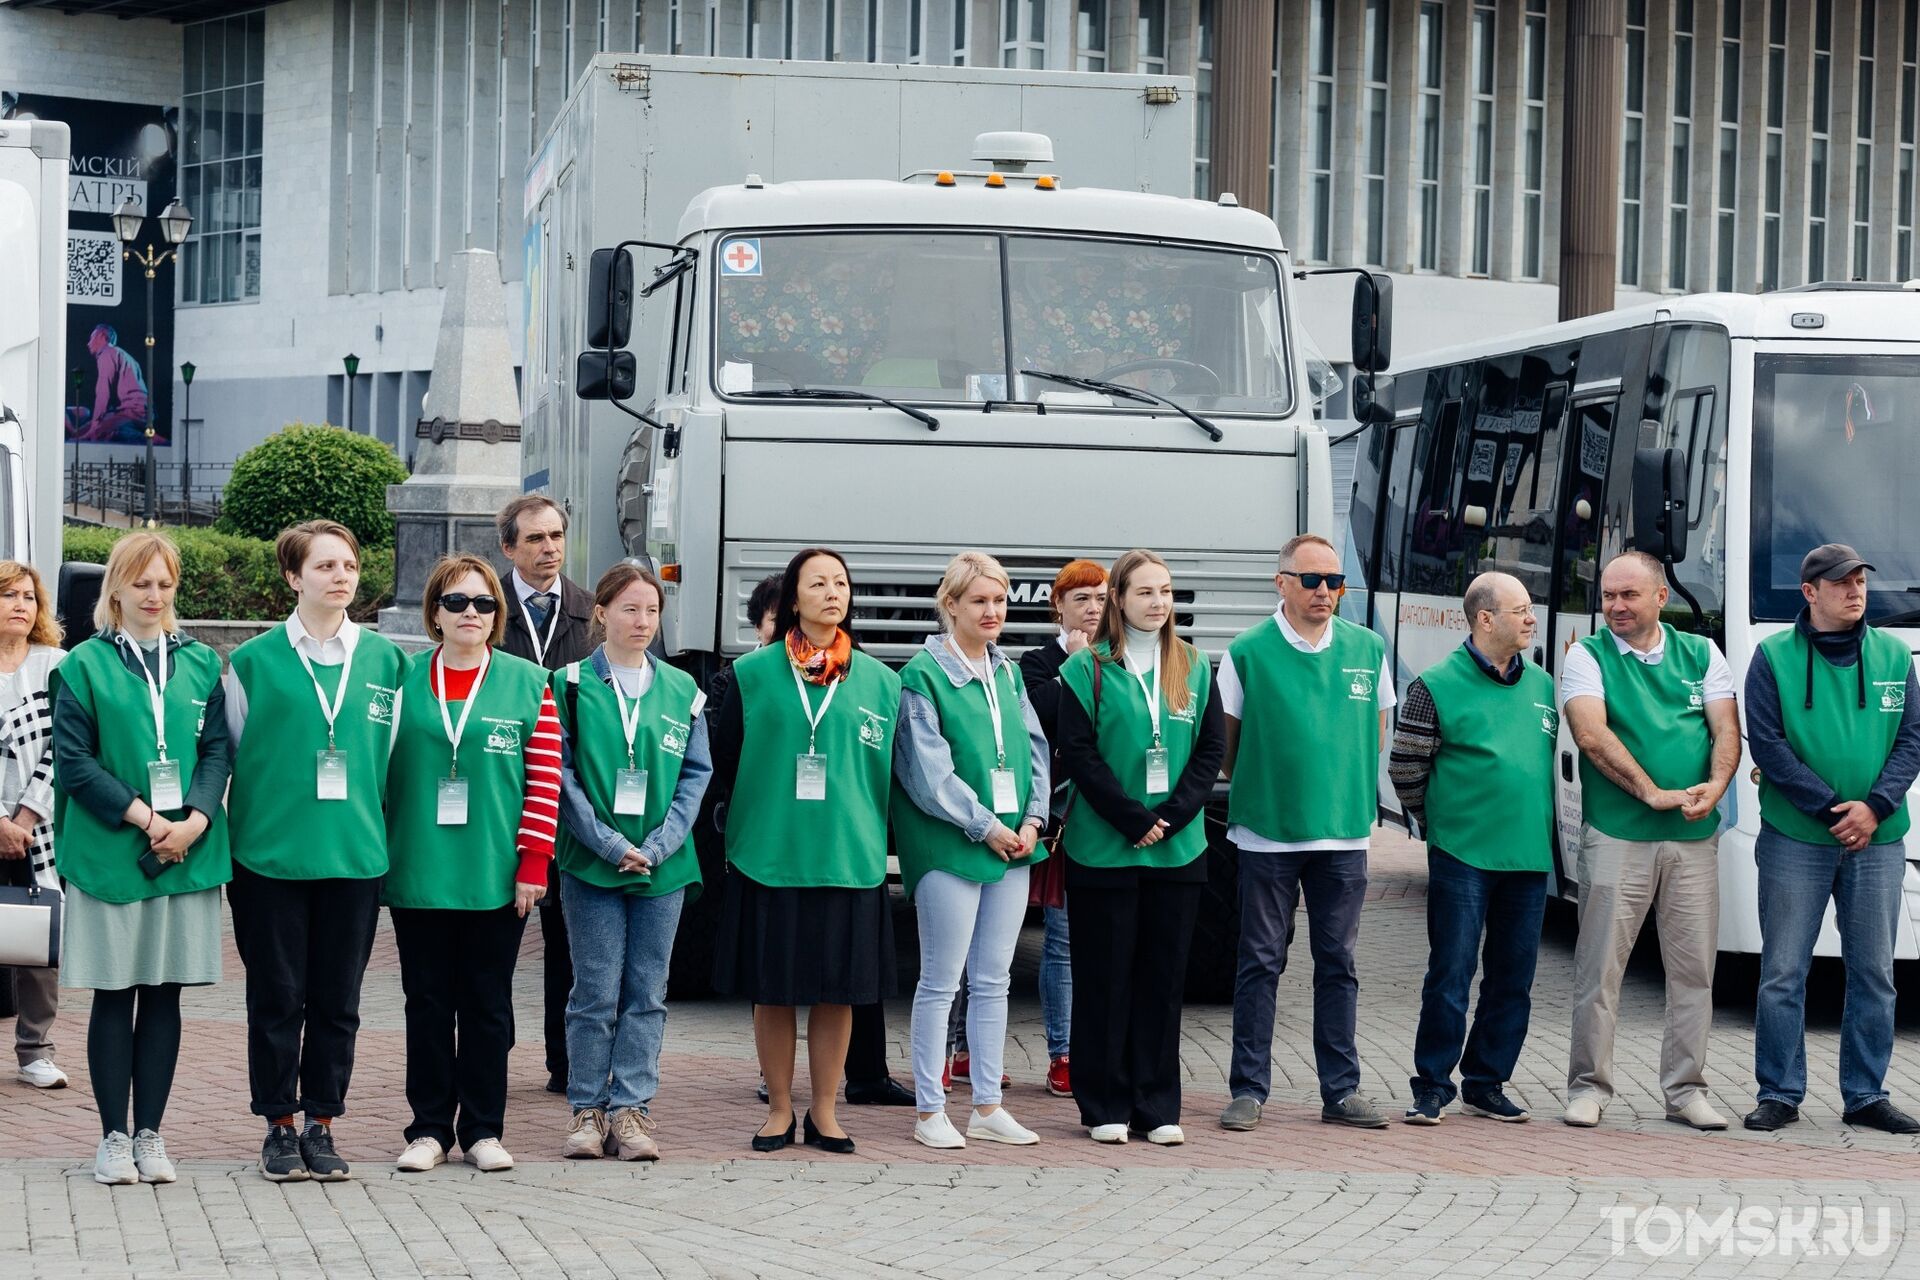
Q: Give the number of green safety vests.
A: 11